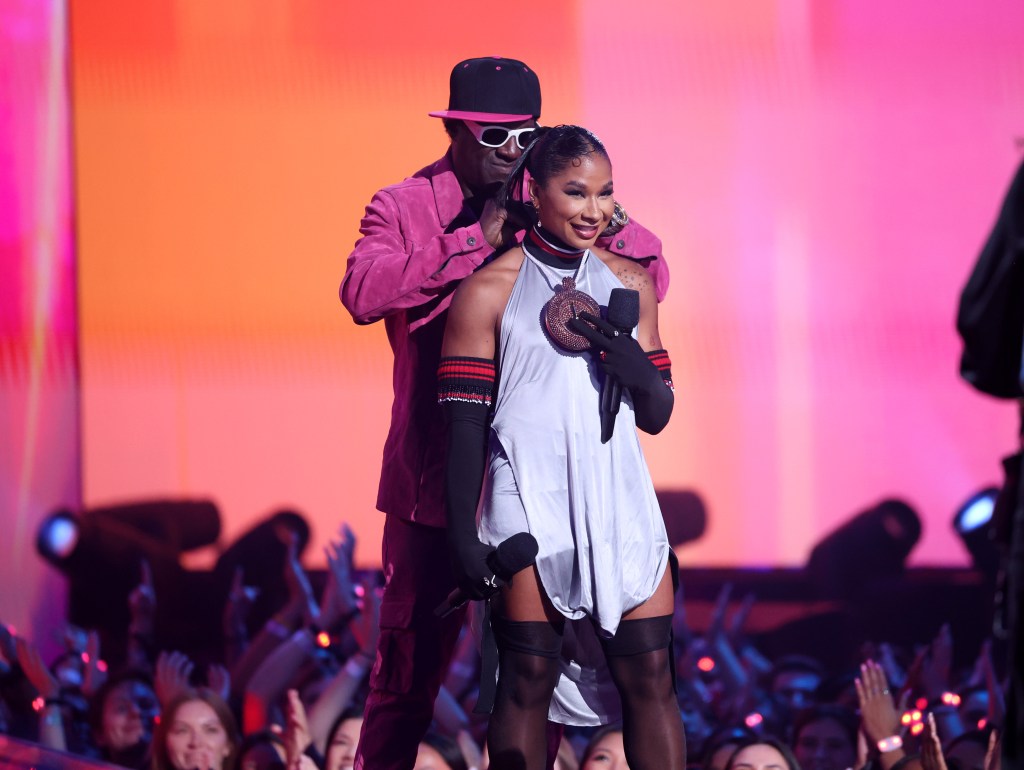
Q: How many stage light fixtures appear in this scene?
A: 6